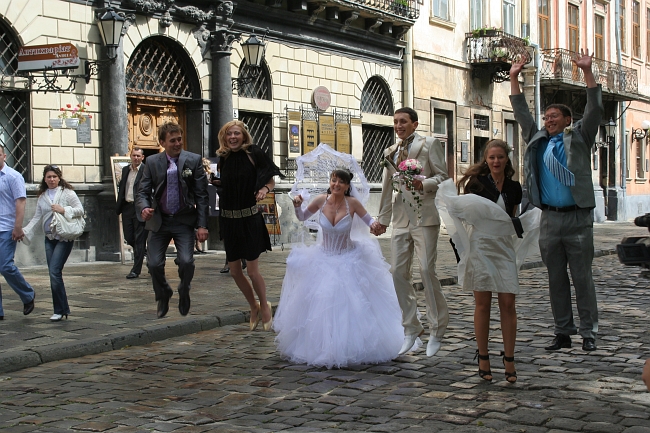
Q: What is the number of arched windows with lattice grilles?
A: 4